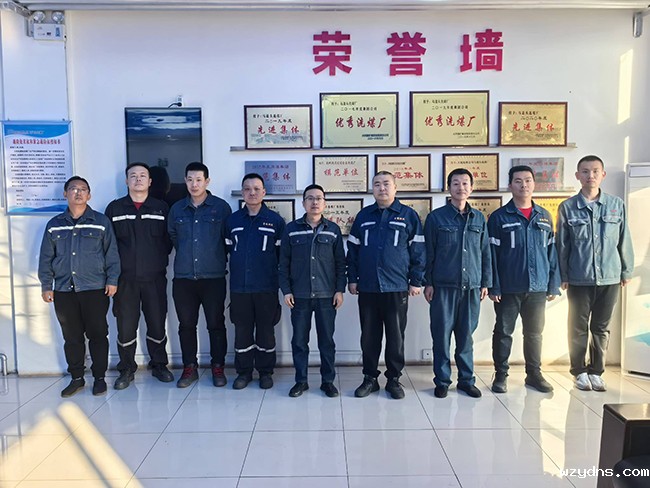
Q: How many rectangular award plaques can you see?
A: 14